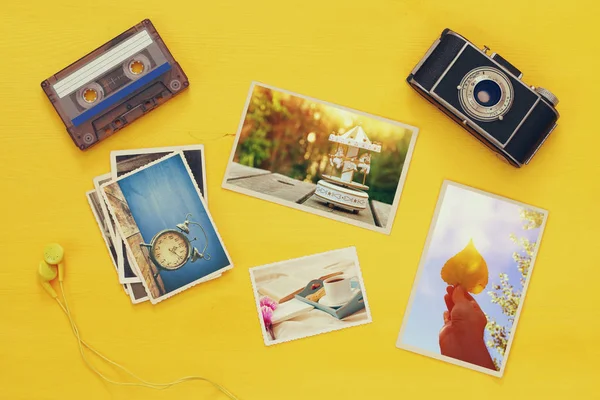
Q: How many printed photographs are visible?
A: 7